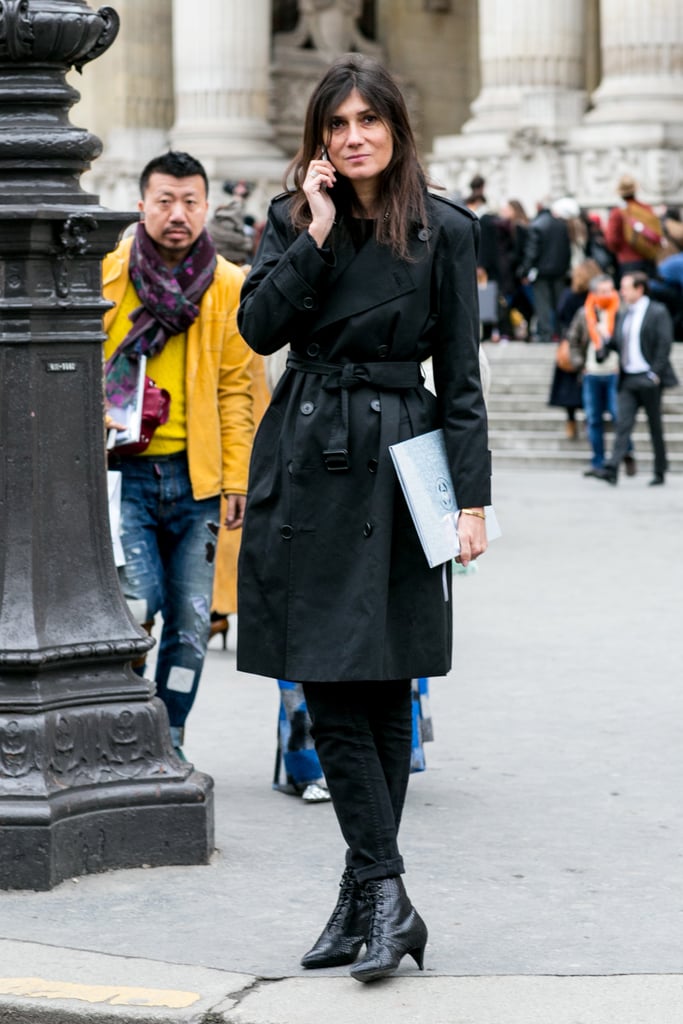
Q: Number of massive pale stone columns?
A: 3